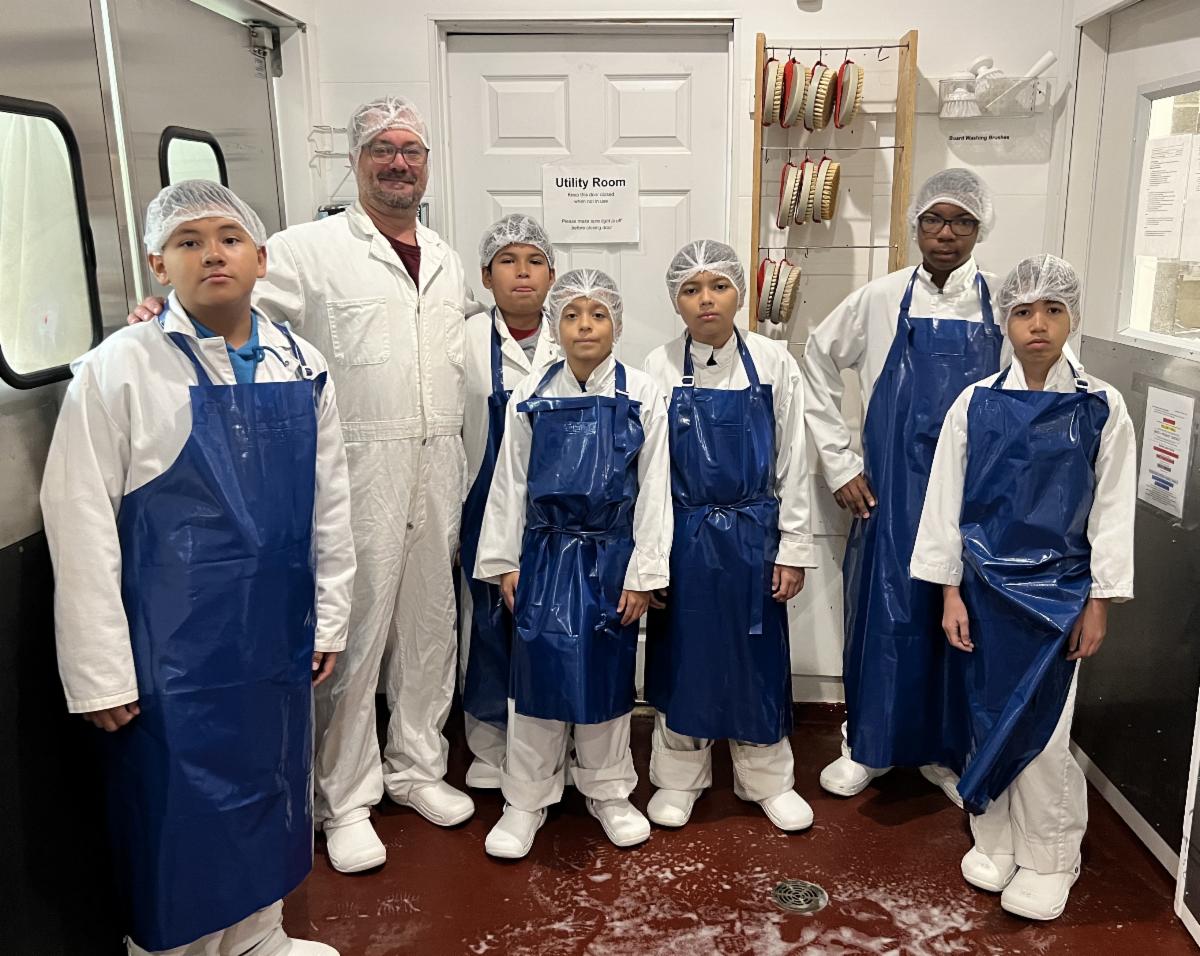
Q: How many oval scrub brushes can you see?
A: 9